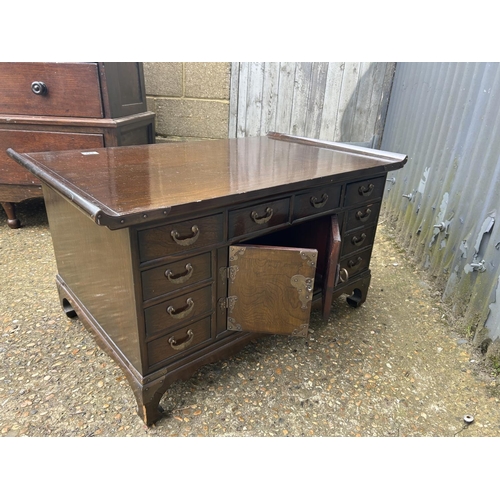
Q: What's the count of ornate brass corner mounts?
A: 4